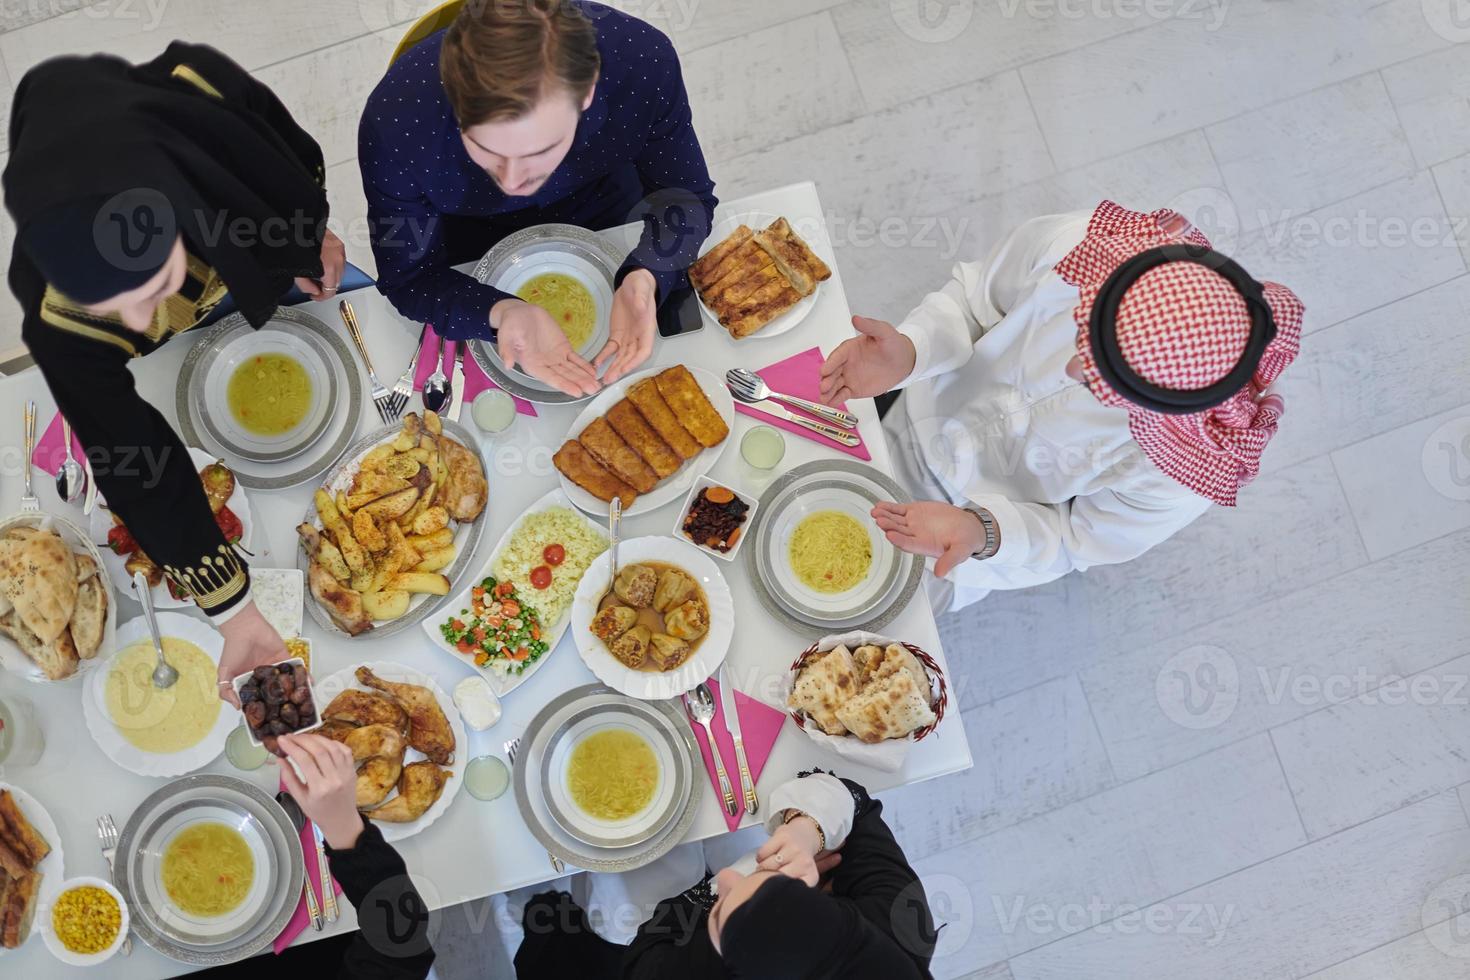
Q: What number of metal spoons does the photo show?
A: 7